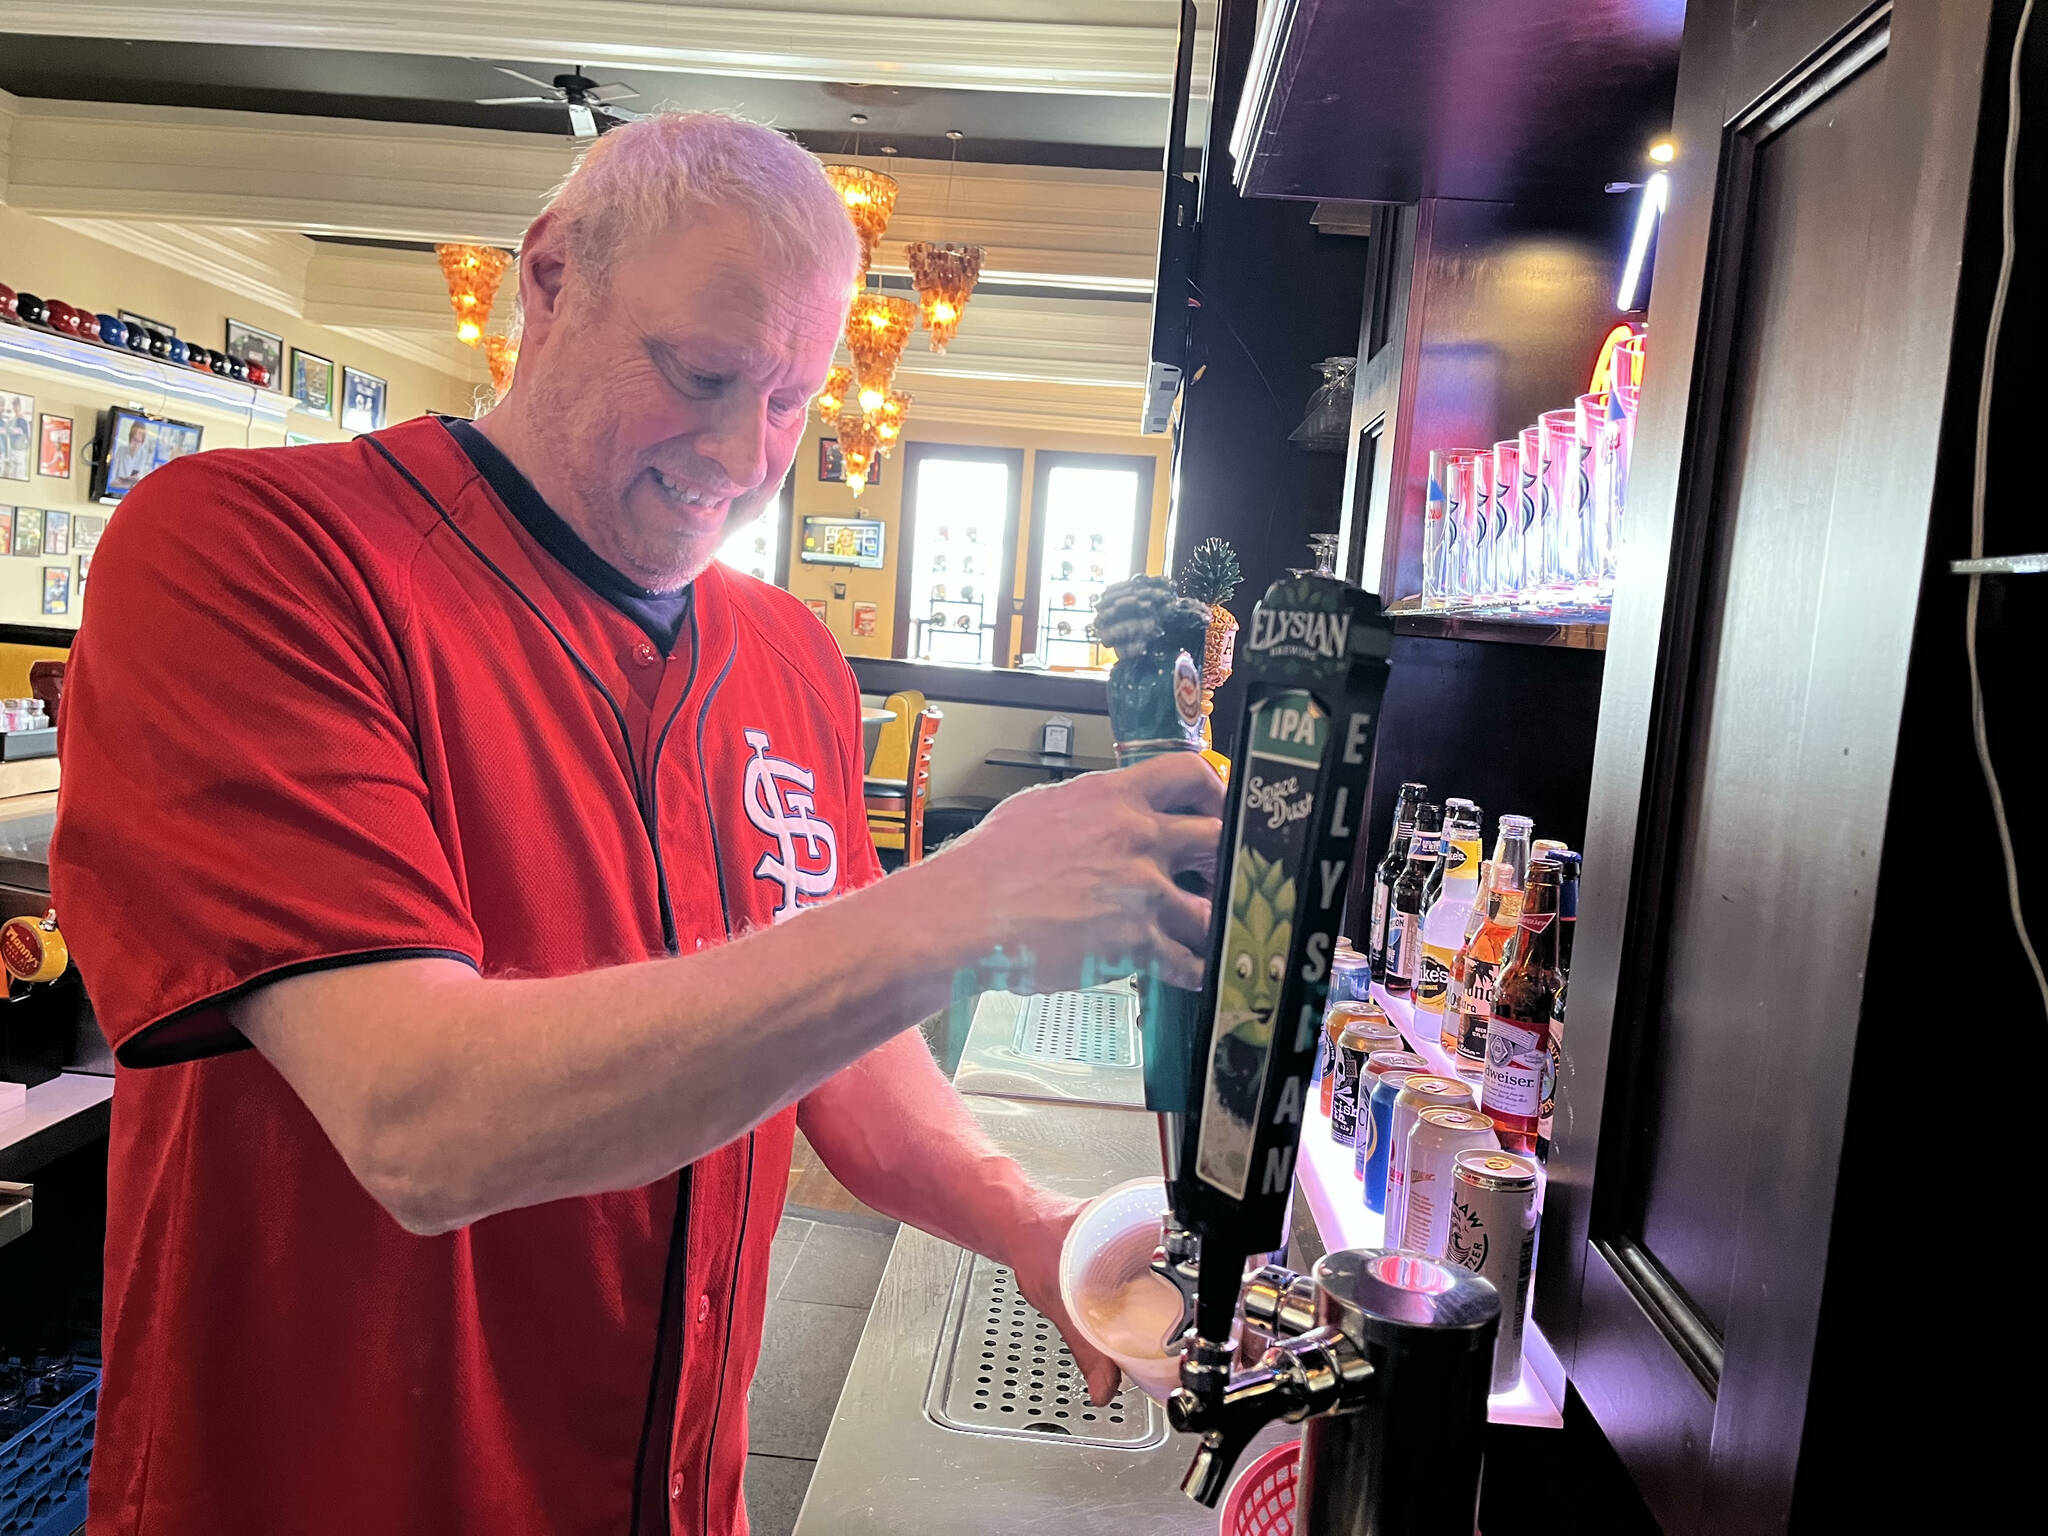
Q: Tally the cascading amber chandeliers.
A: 8